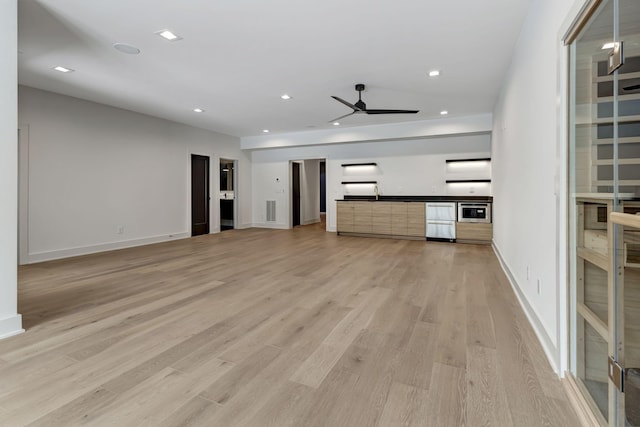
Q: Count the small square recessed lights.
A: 8